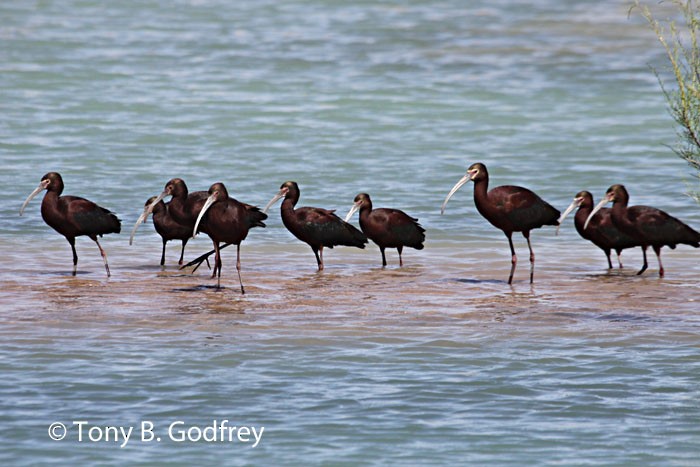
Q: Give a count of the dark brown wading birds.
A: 9